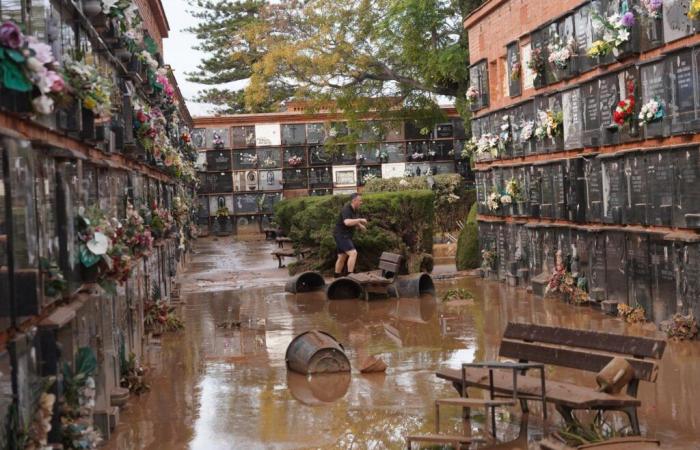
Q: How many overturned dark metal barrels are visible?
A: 4